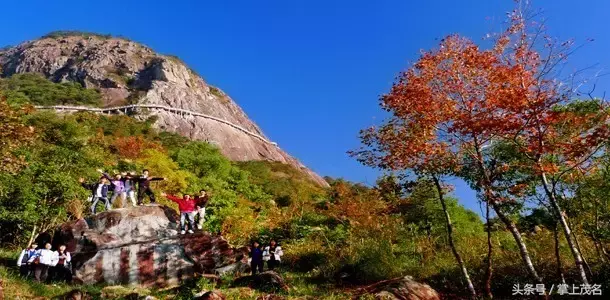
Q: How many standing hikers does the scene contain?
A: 11